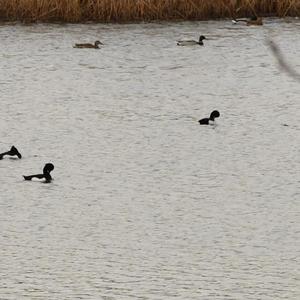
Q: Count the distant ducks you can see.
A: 3